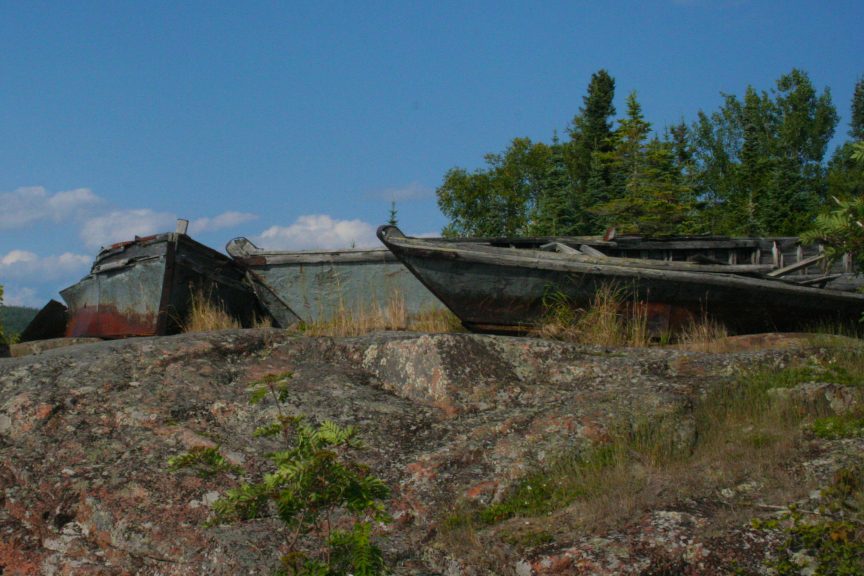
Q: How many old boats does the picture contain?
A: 3